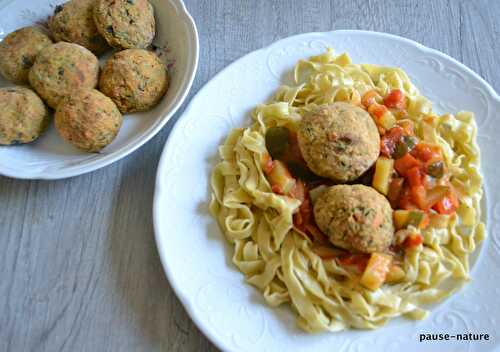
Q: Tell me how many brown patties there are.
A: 9